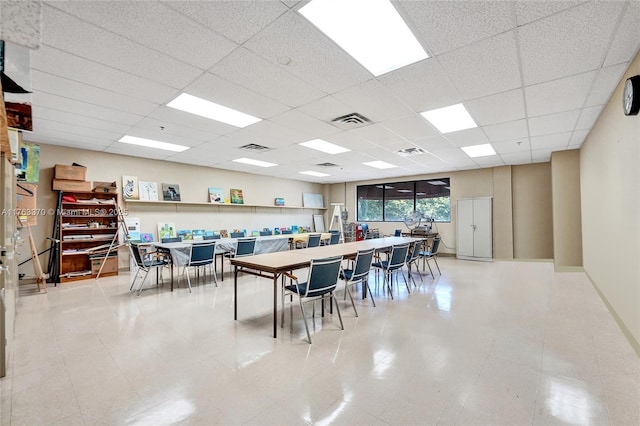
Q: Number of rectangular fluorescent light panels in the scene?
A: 9